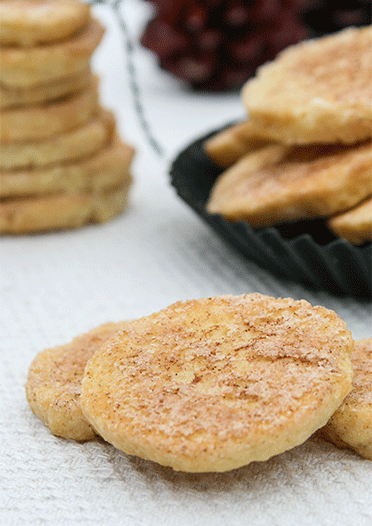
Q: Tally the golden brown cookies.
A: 14